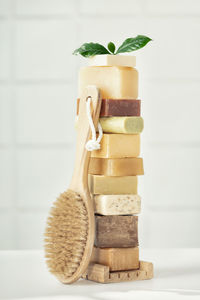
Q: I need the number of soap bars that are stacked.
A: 10